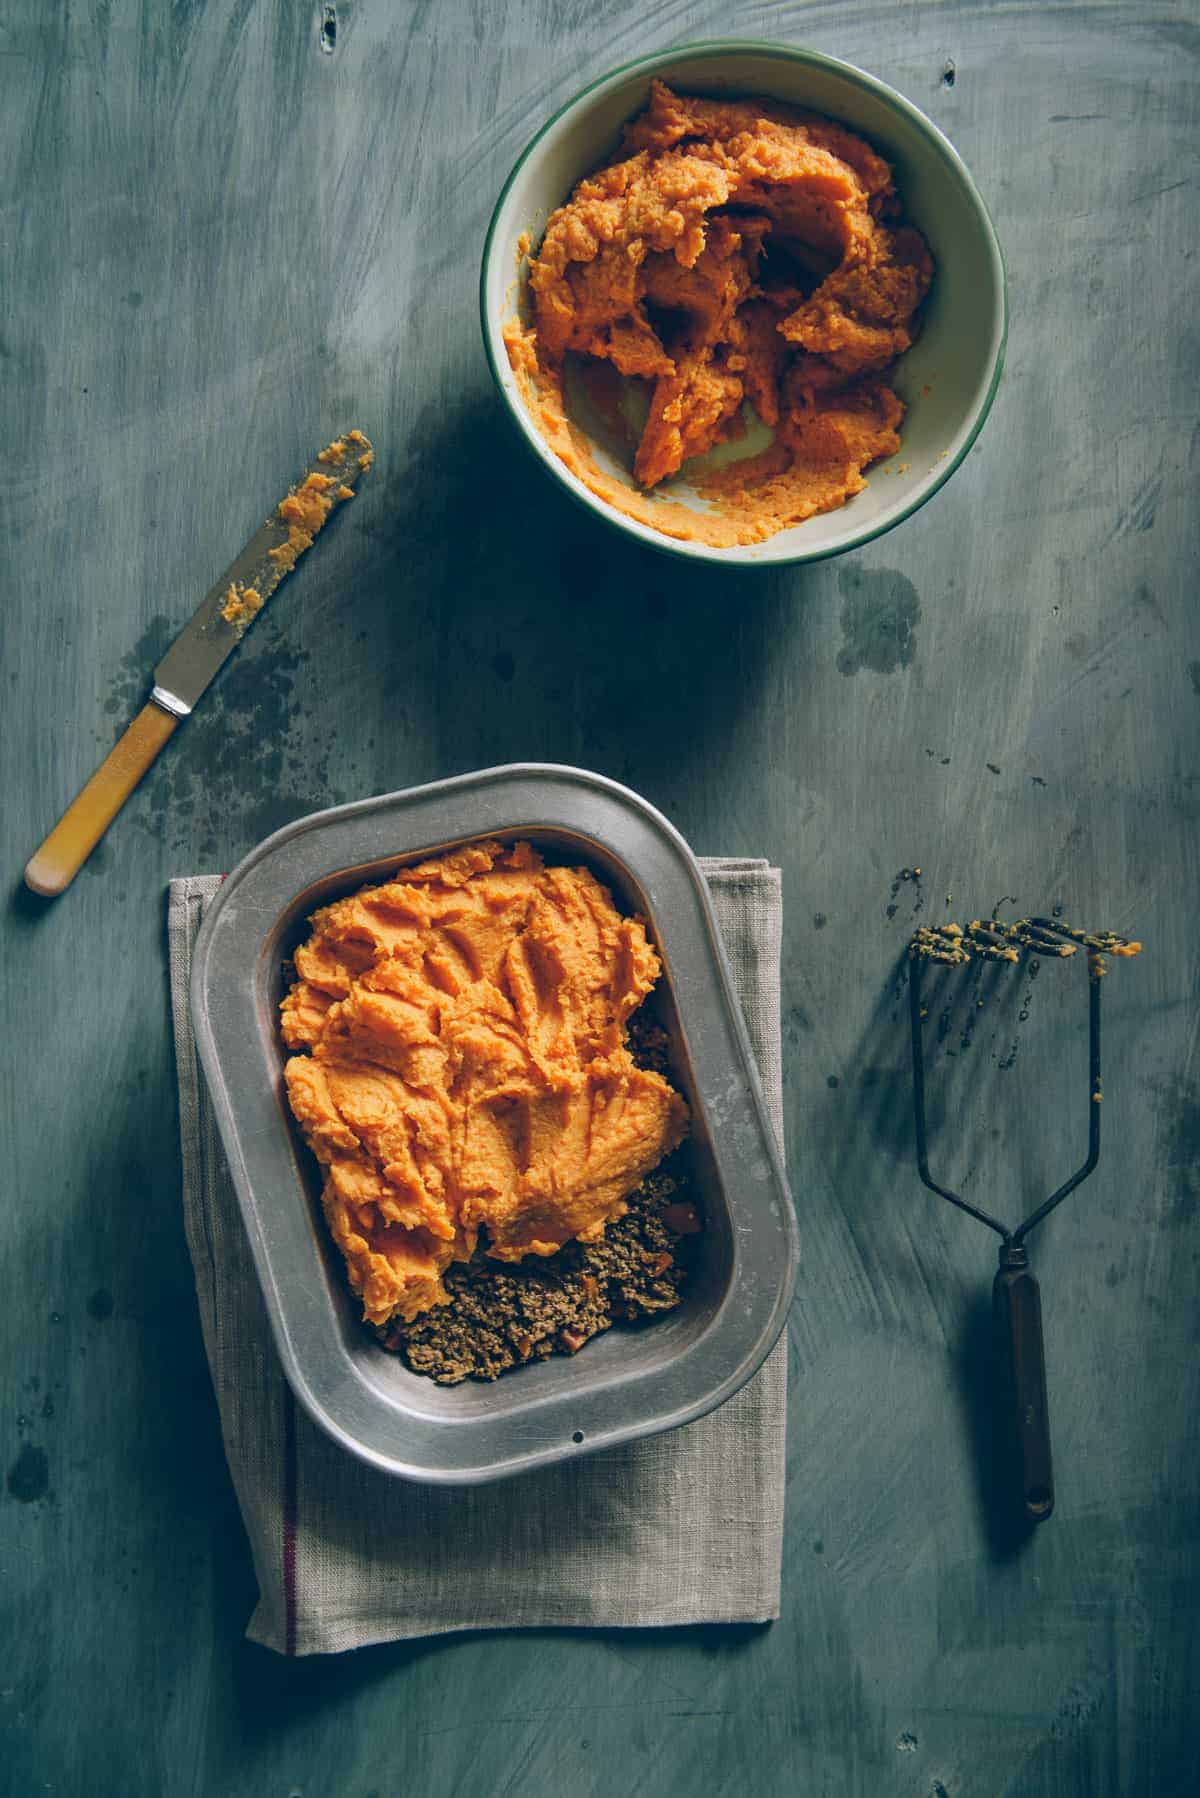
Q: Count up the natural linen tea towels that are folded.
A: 1